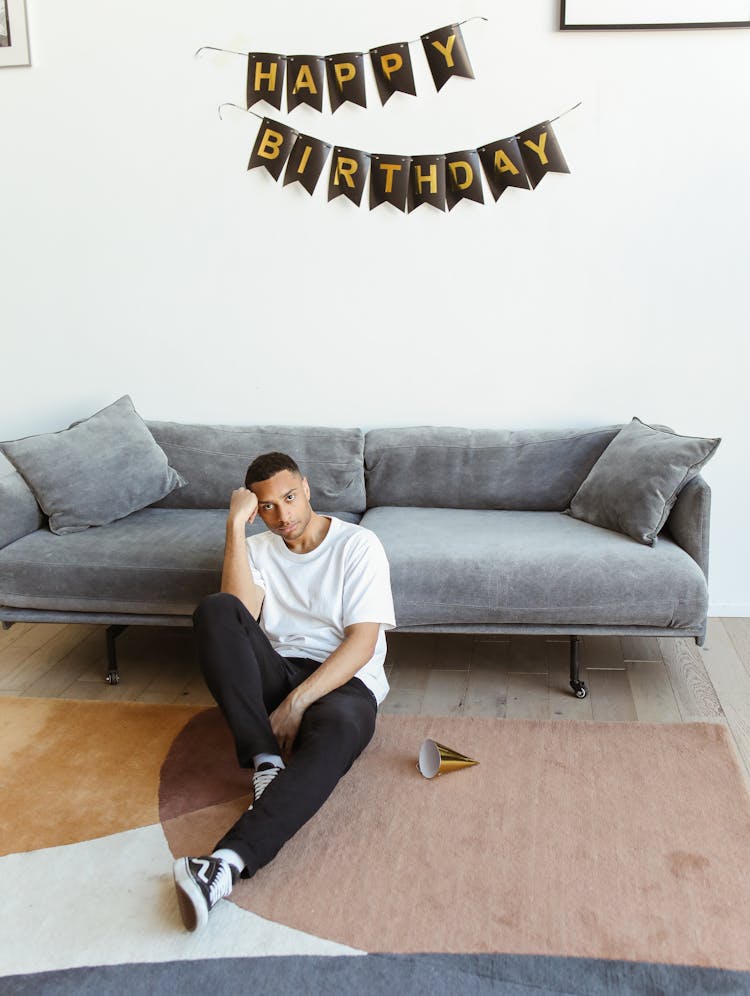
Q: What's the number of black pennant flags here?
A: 13